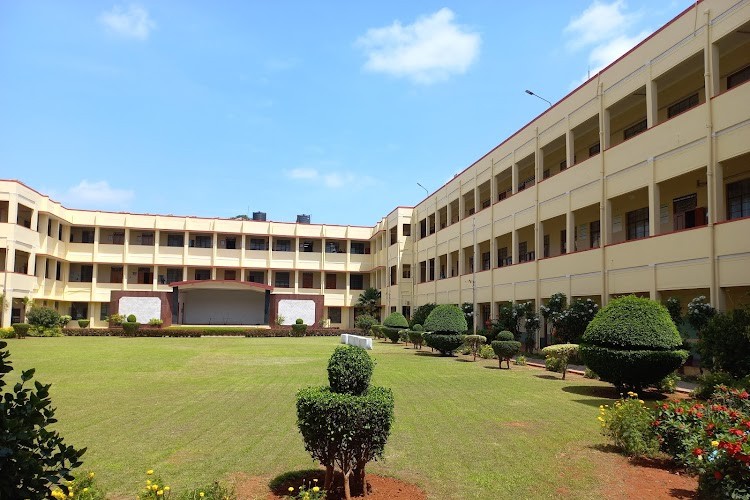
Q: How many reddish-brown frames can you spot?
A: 2